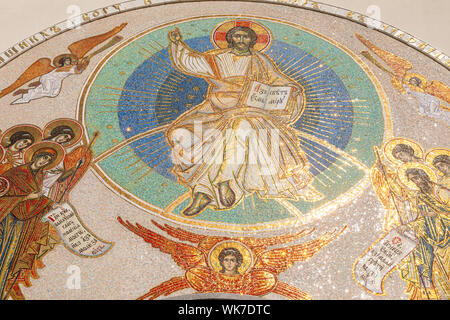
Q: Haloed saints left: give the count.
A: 3